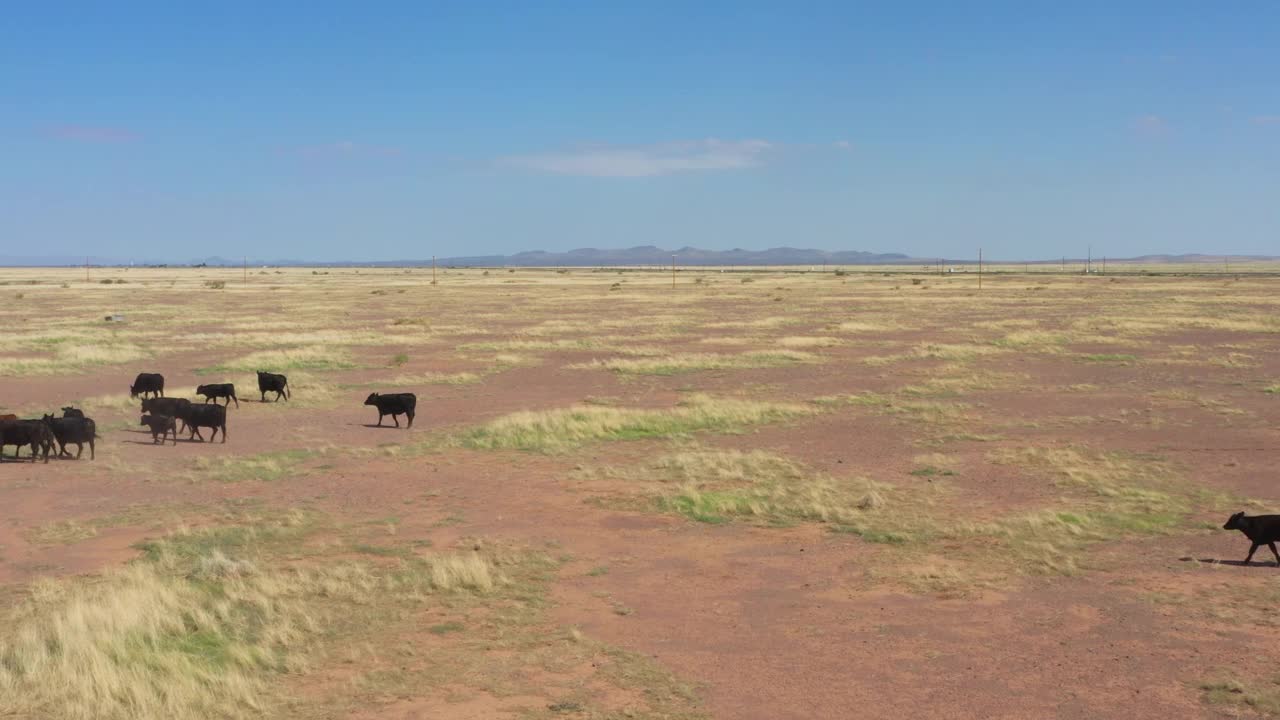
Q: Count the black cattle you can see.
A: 11